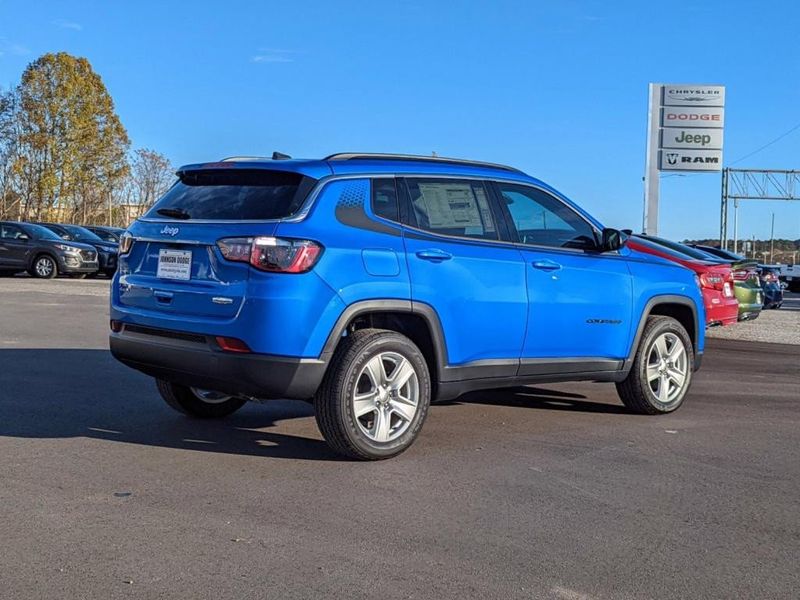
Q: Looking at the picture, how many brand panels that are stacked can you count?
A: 4